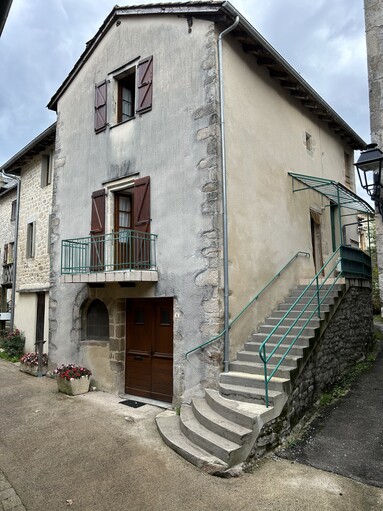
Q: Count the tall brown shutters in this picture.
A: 2